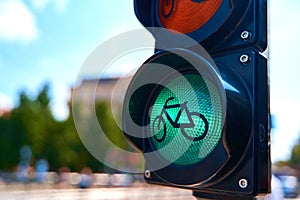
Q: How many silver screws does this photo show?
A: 4